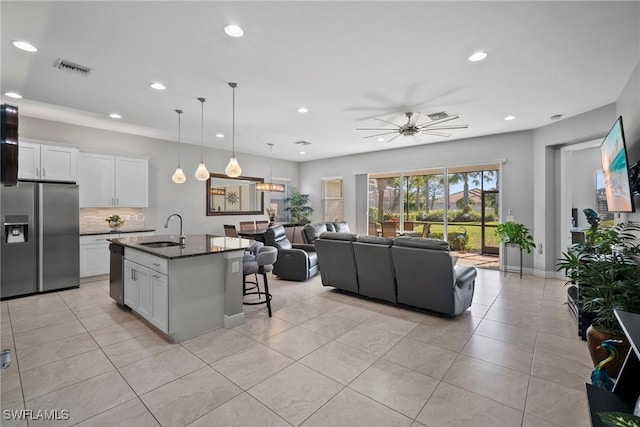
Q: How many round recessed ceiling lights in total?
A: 11